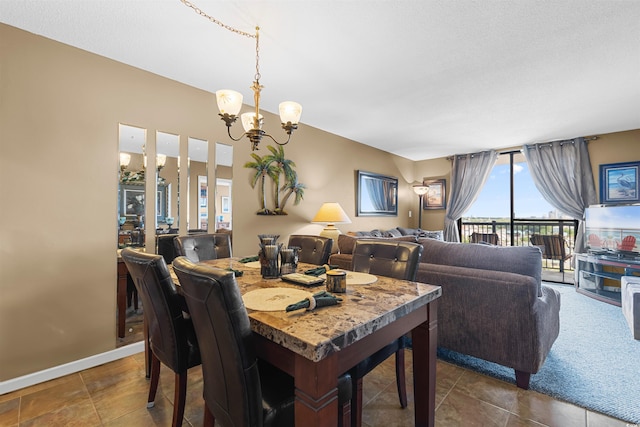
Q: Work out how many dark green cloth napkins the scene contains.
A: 4